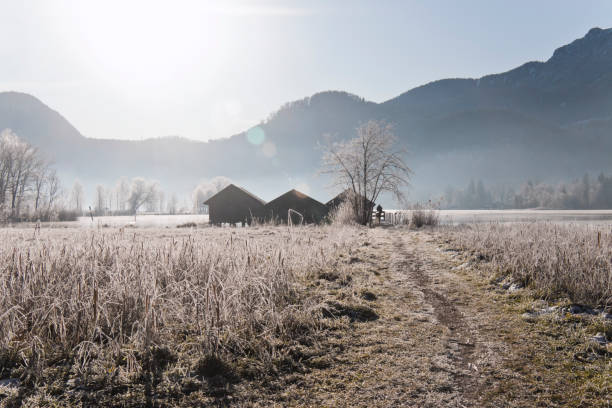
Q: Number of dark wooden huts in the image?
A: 3